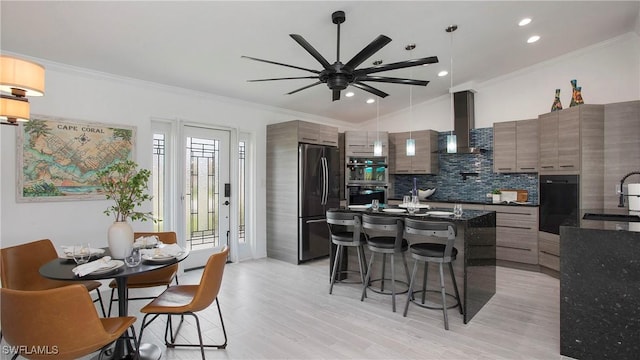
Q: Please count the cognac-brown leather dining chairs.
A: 4